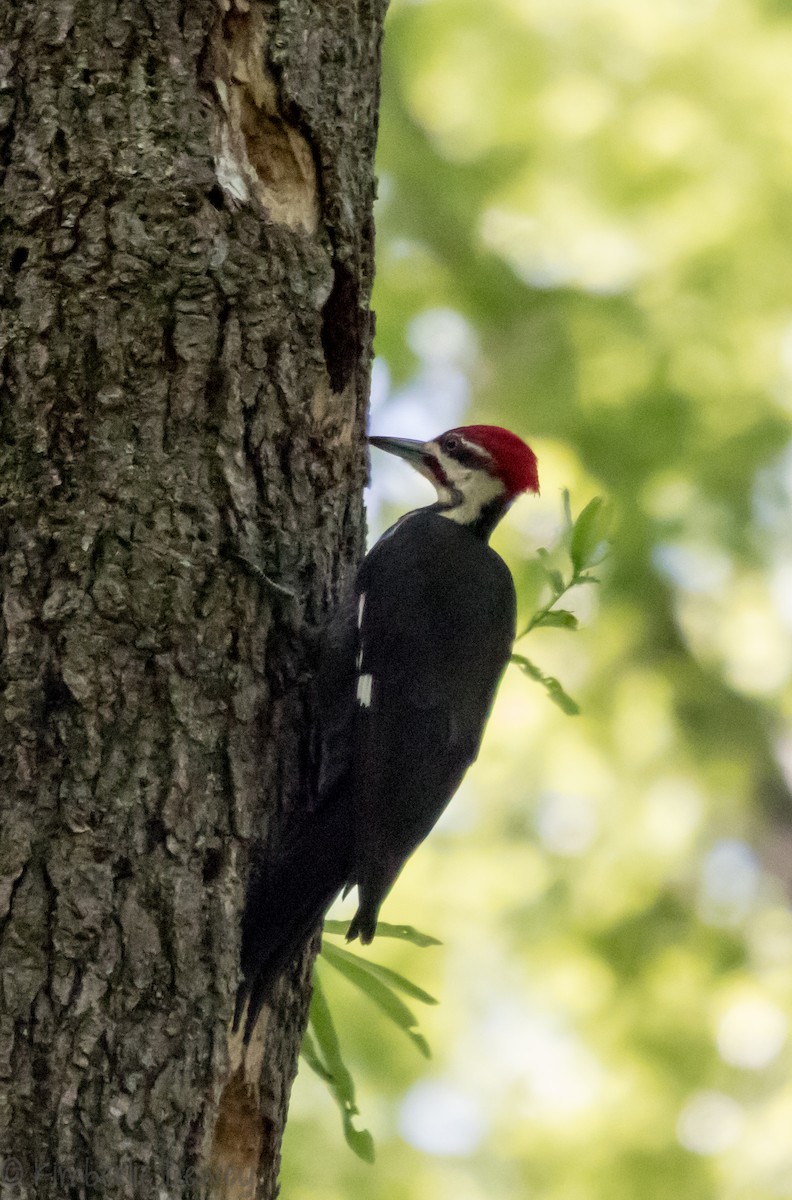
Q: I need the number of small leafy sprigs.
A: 2